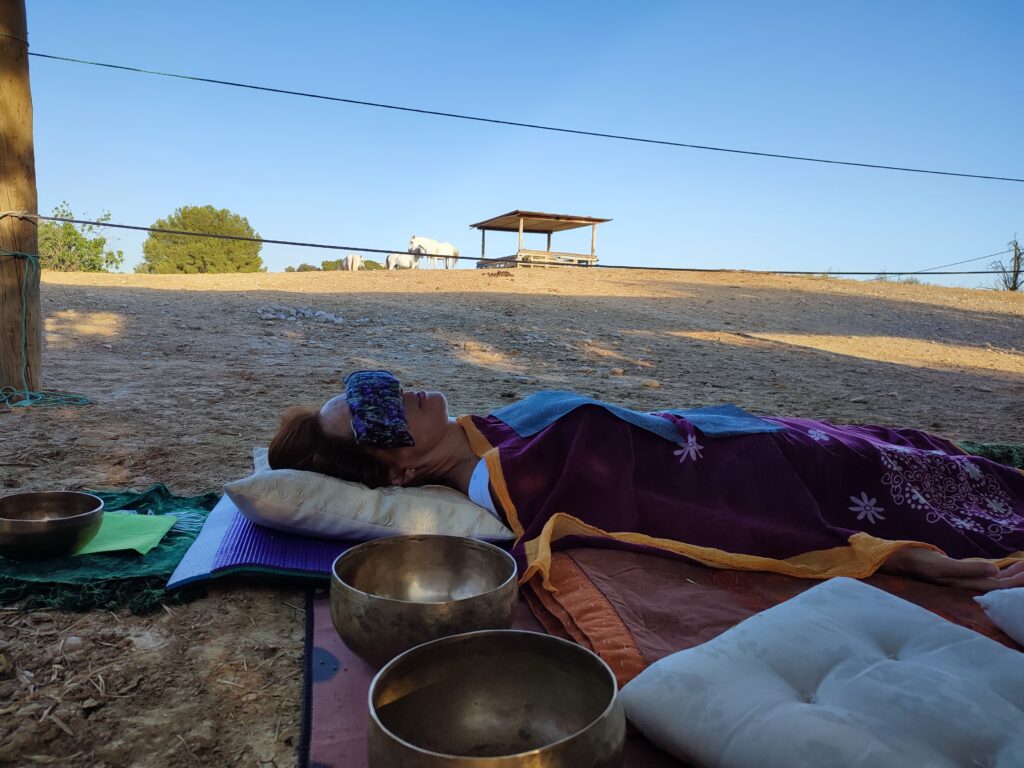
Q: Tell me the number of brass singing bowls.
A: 3